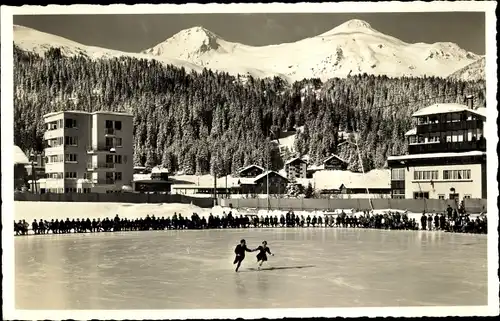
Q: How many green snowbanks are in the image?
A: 0